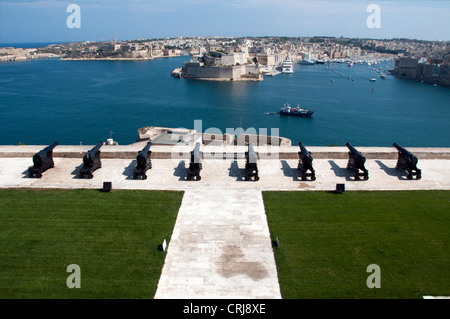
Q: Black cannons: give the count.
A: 8